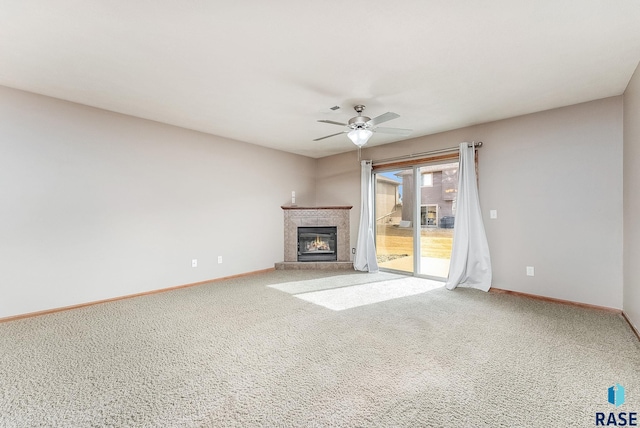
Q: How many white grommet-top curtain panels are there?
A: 2